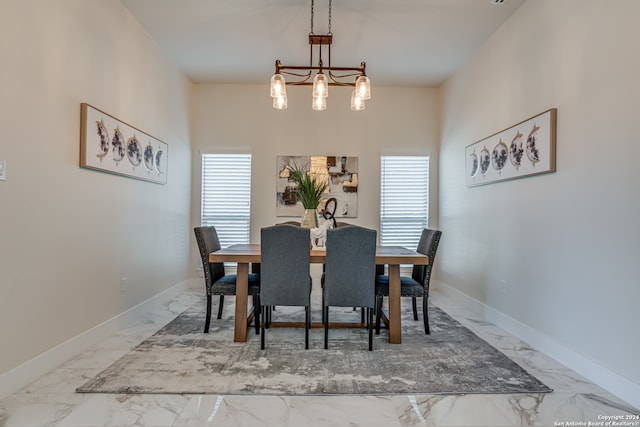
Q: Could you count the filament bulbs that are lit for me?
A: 6